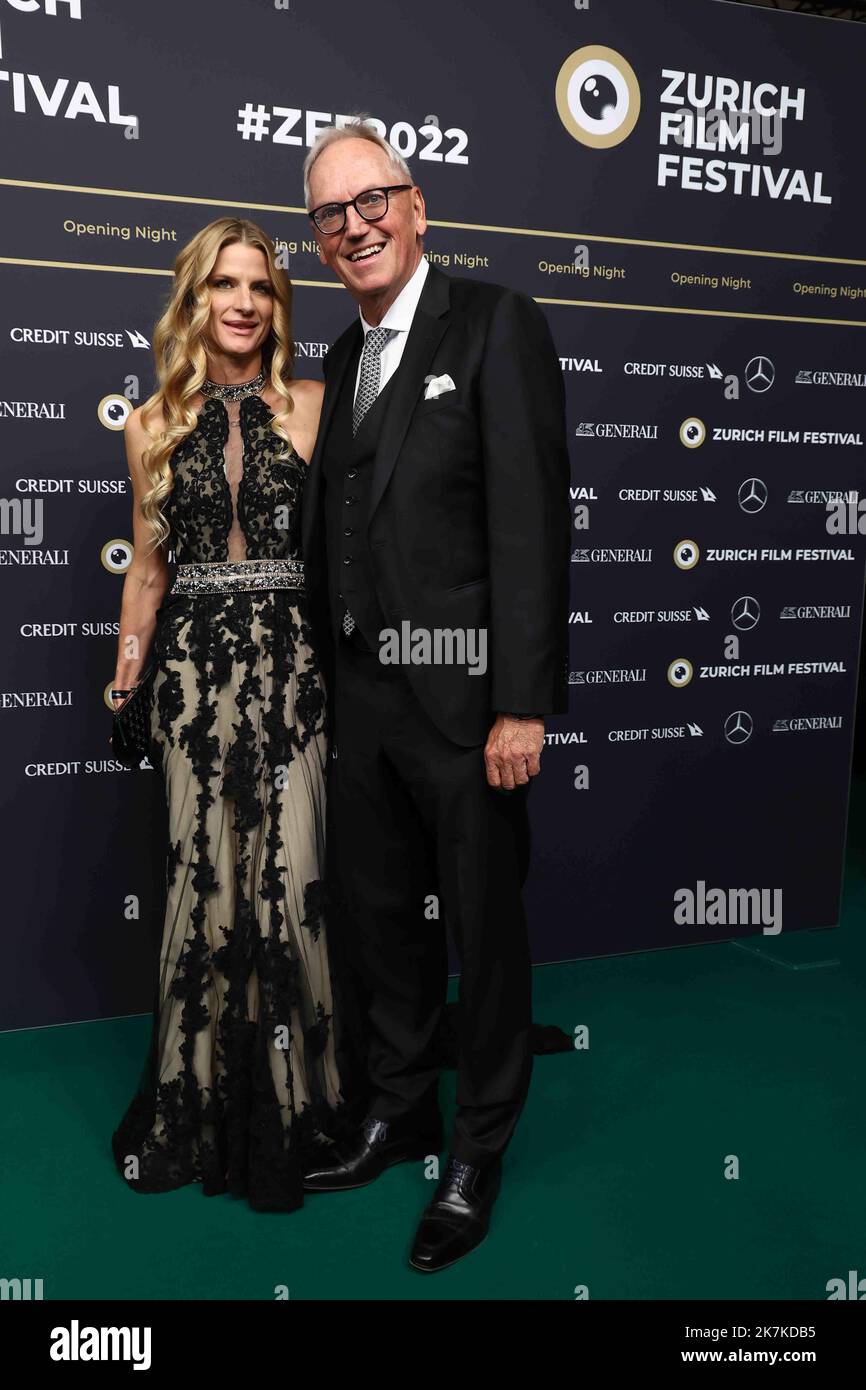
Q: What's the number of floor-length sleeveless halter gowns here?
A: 1